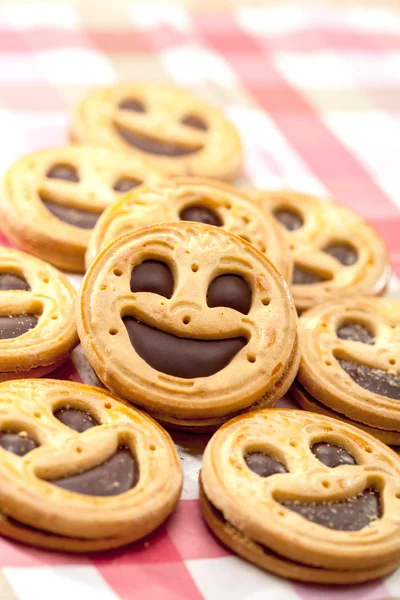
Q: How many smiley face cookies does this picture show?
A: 9